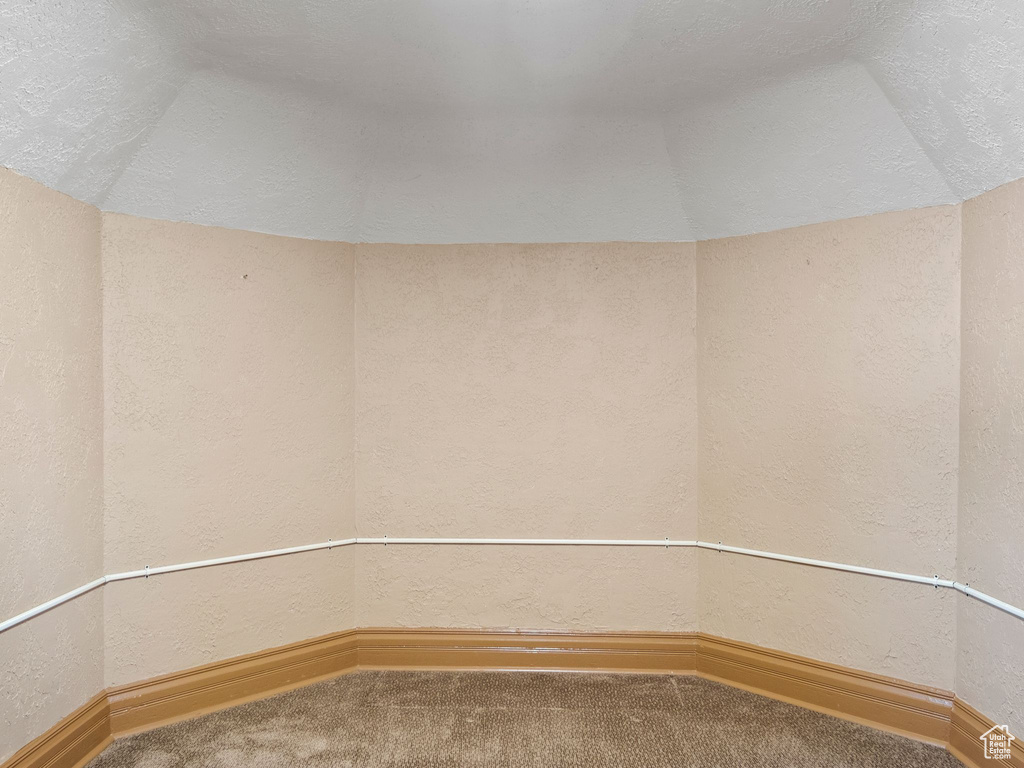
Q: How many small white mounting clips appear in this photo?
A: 7